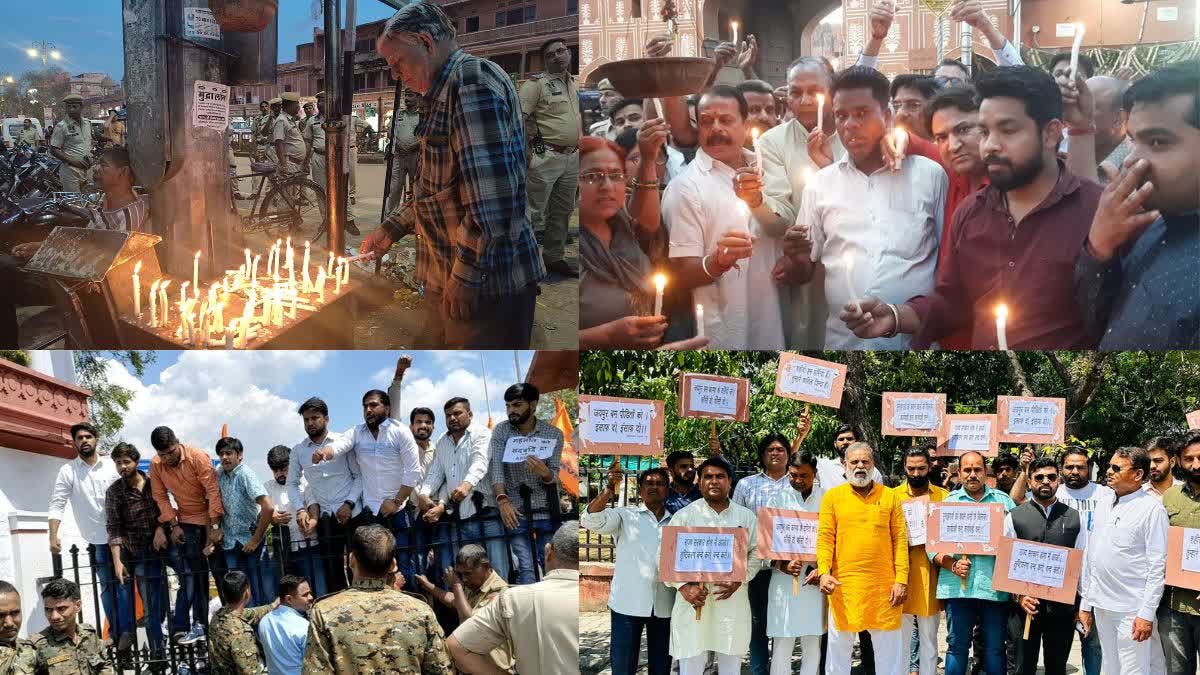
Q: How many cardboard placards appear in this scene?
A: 13